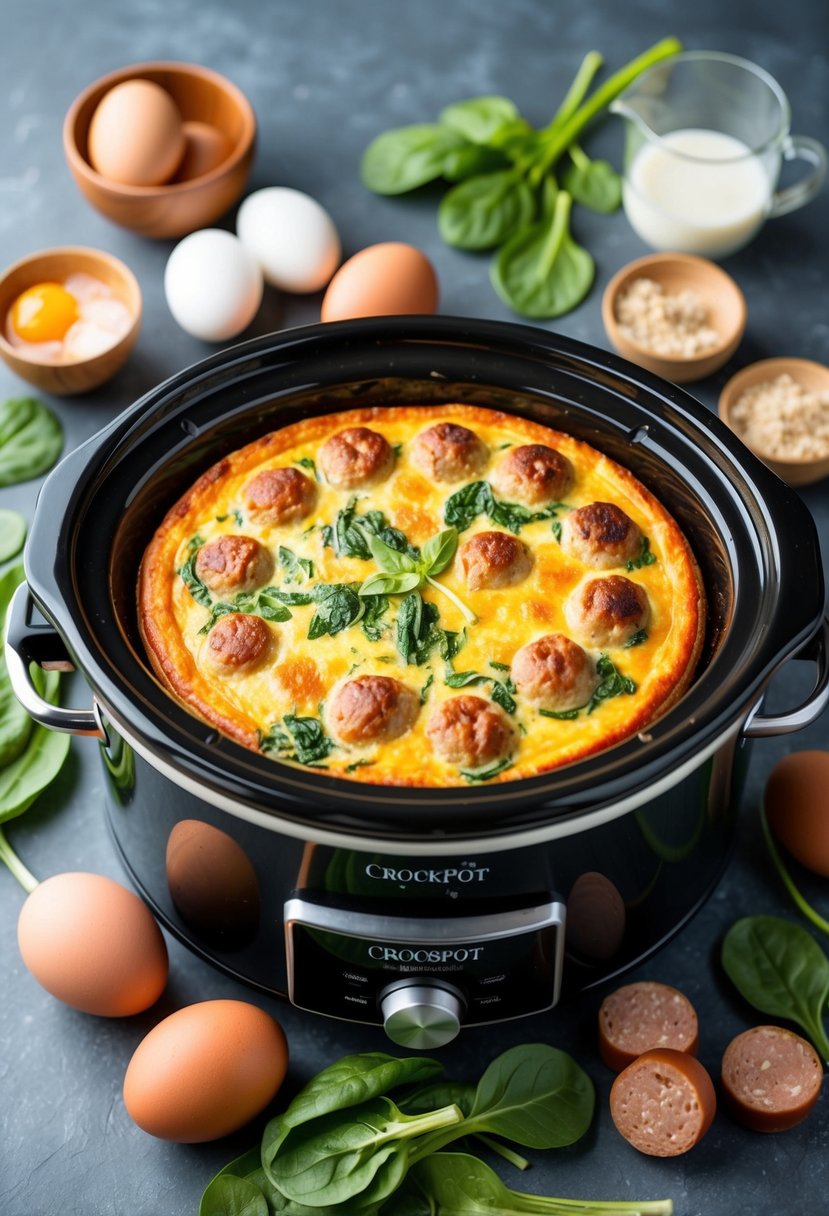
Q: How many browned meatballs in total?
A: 12